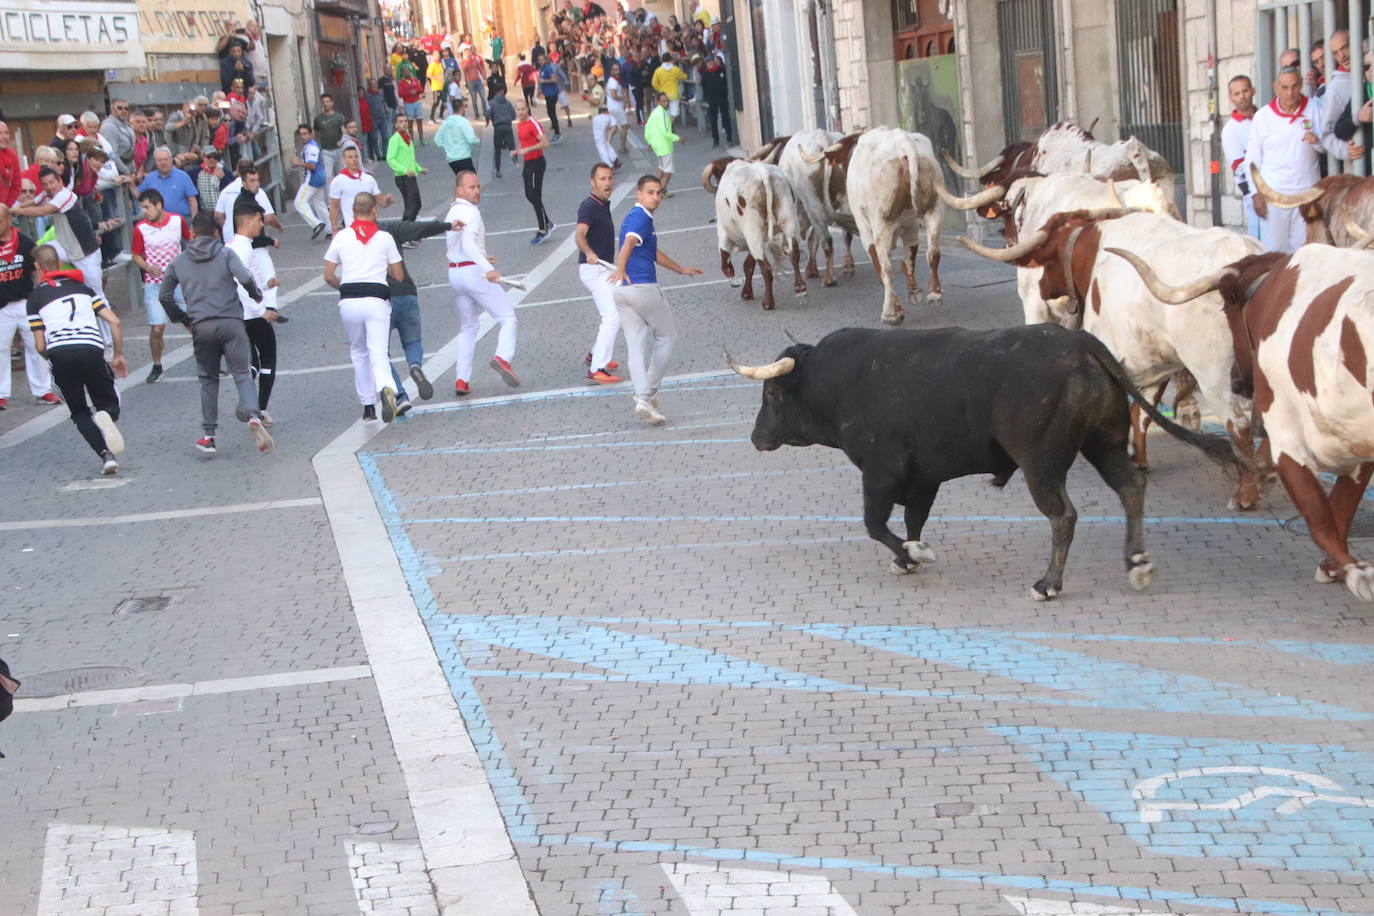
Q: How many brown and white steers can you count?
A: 8